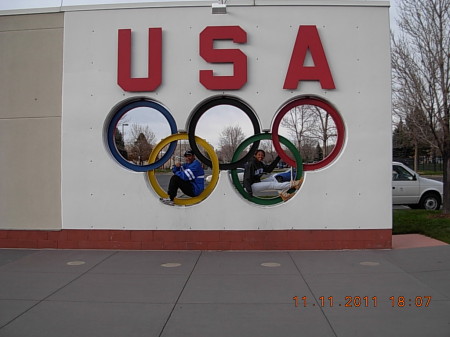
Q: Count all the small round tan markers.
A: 4